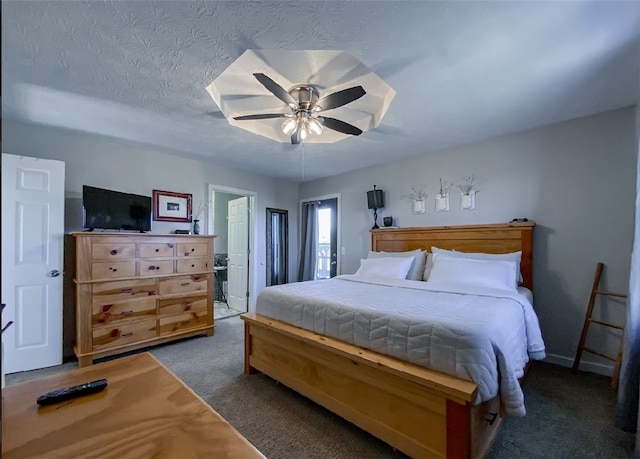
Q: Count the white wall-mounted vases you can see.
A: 3